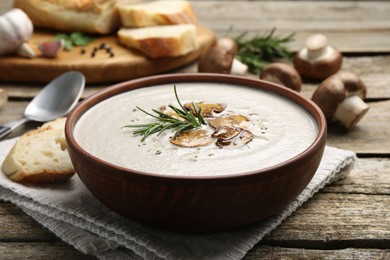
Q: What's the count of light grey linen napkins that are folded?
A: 1